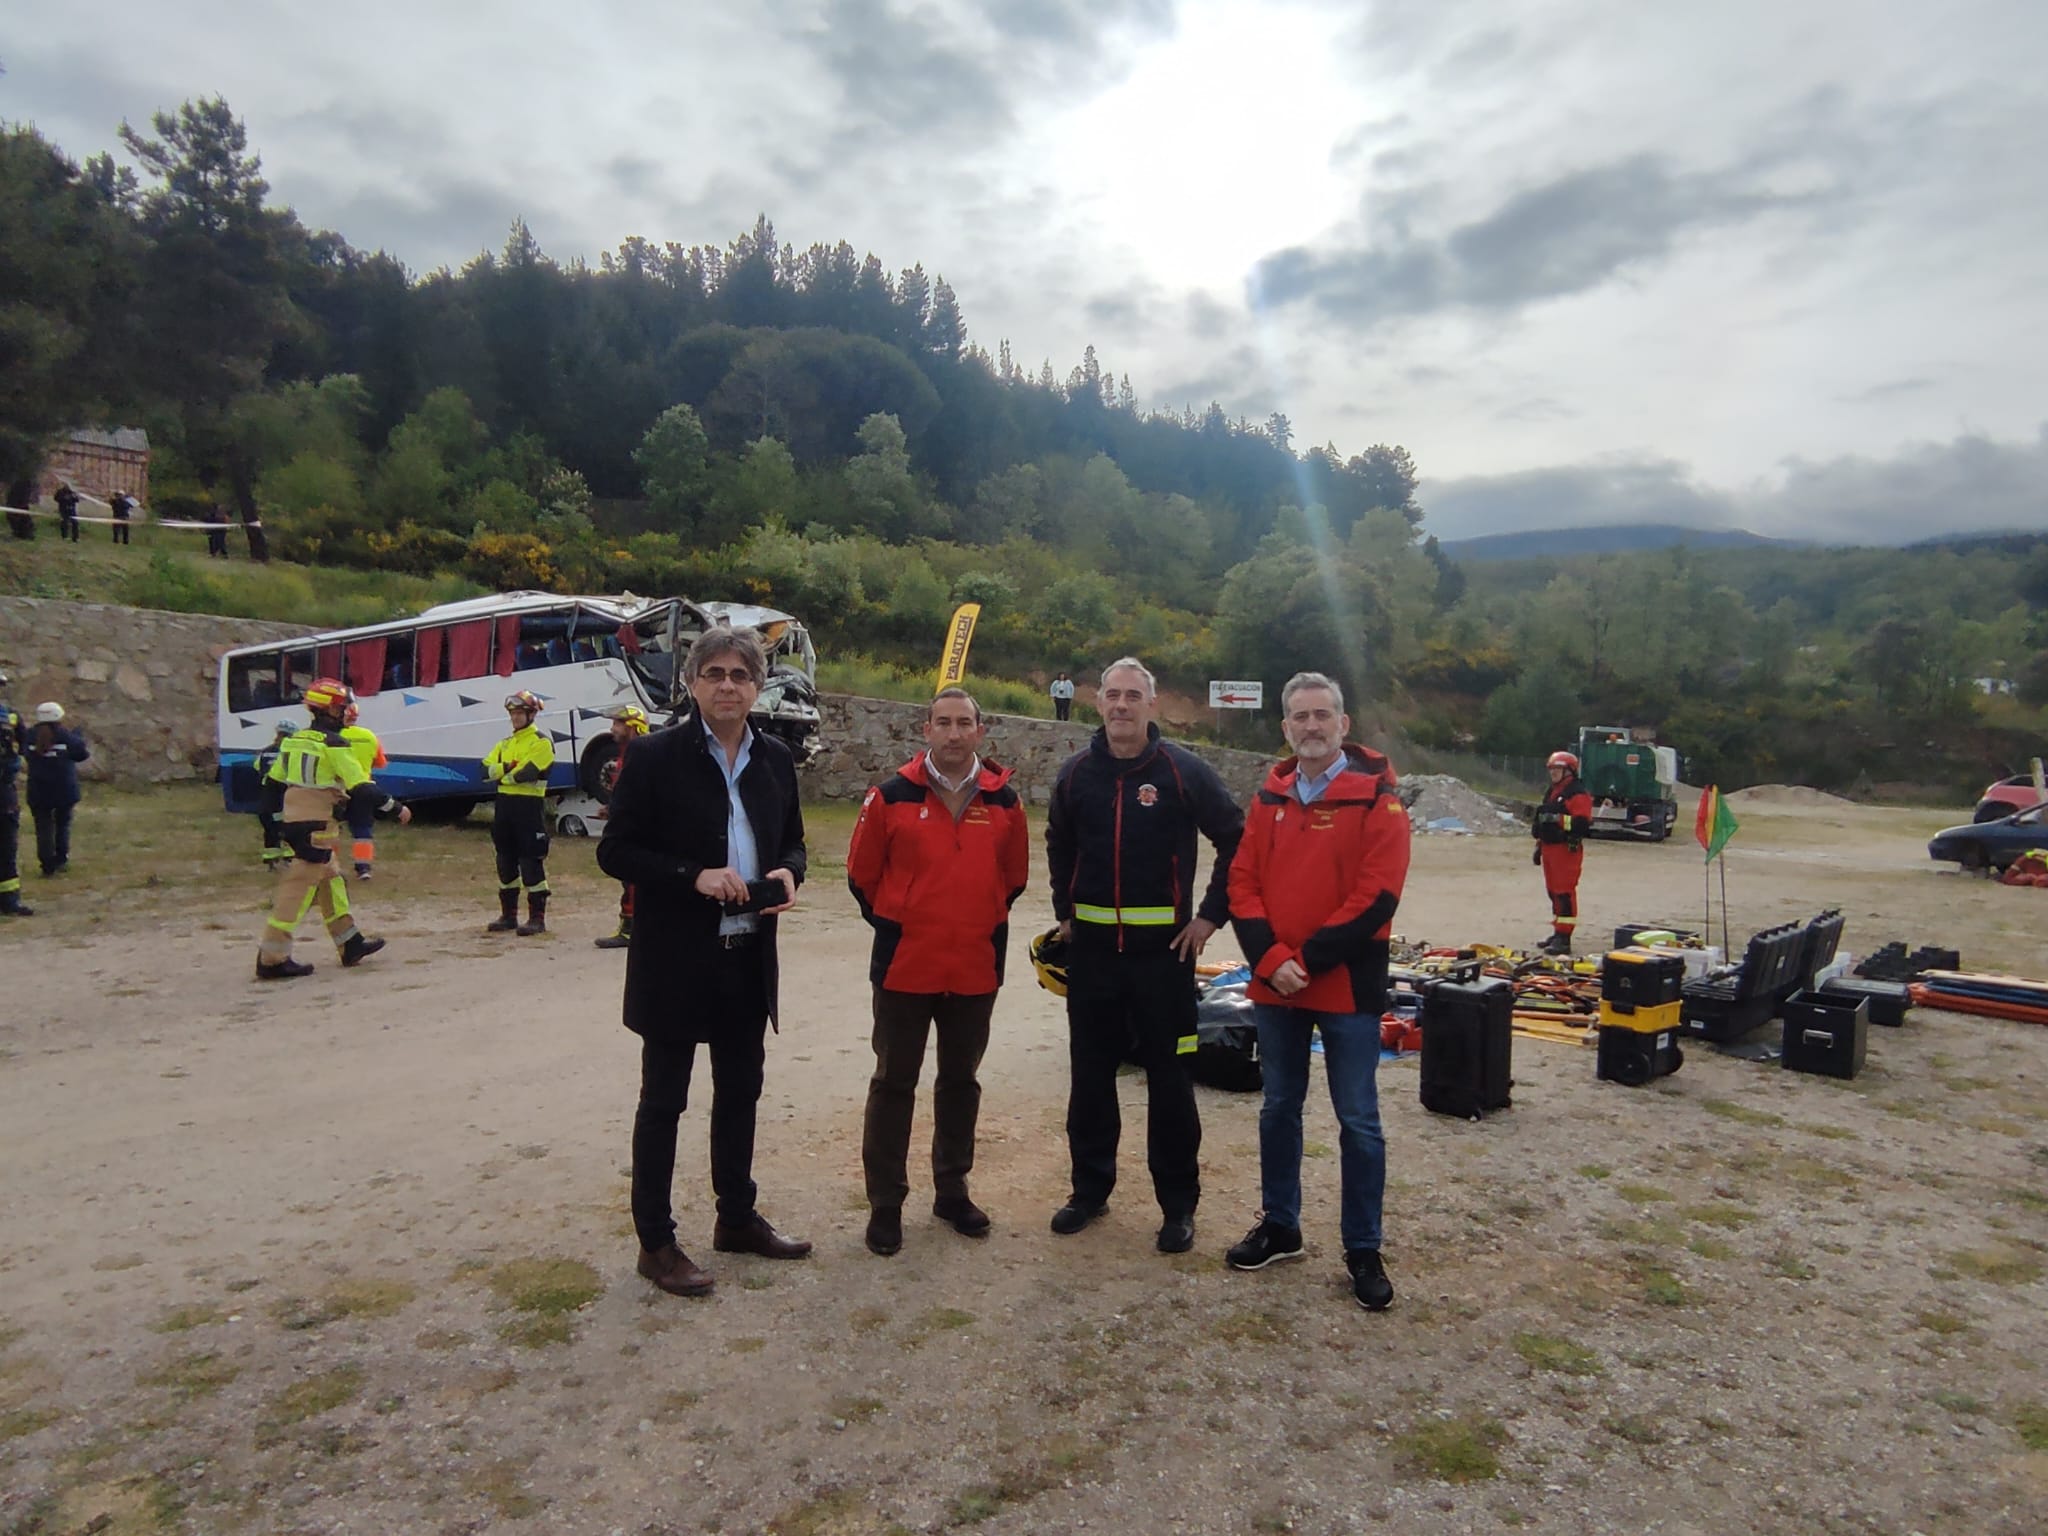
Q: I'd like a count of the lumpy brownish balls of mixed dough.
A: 0